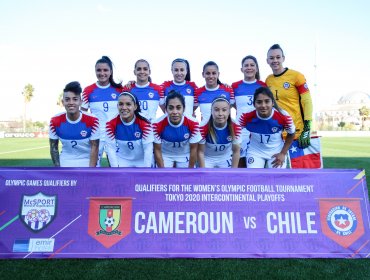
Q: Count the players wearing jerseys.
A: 11